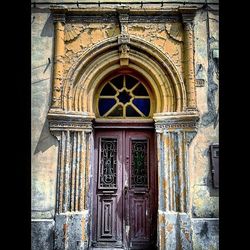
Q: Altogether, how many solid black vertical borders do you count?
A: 2